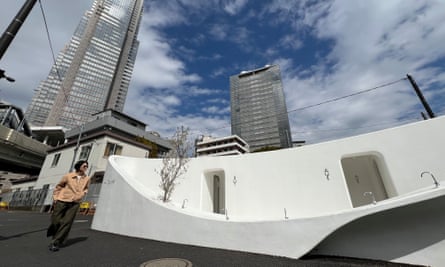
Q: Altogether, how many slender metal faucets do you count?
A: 5